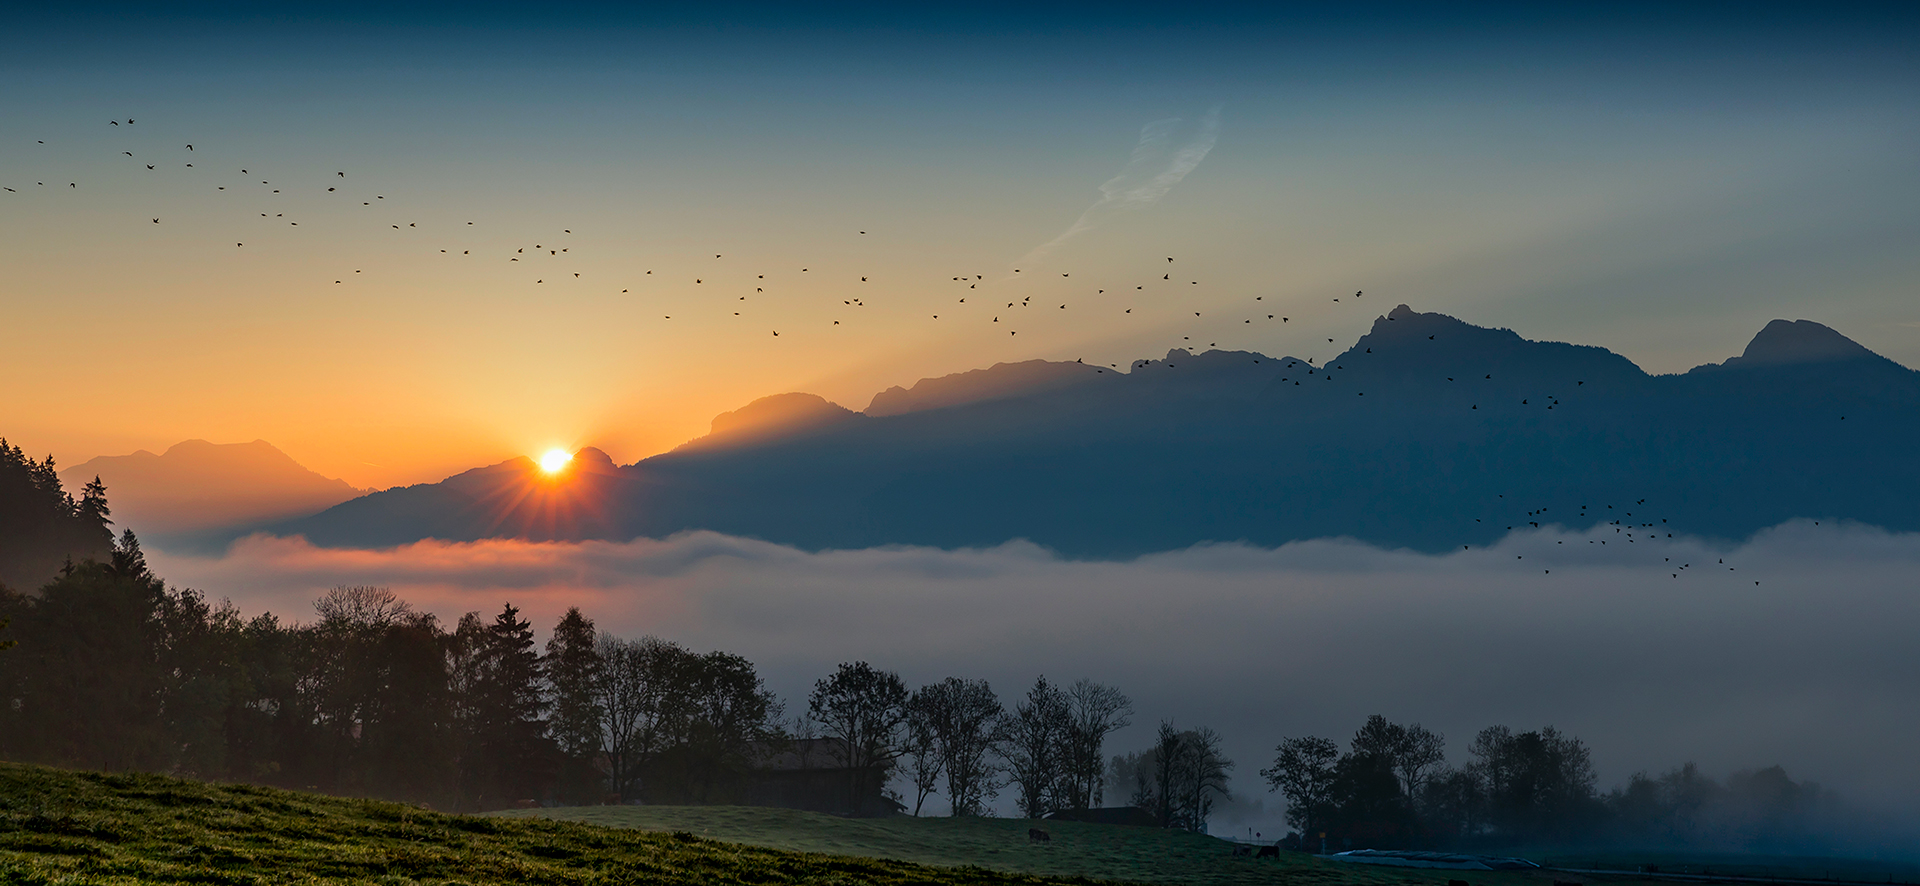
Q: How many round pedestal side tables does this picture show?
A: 0